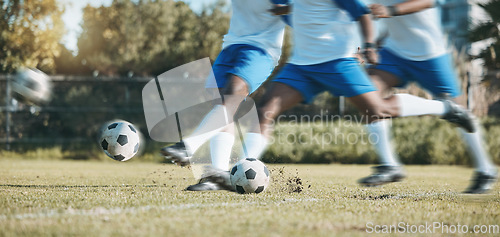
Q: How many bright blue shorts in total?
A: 3